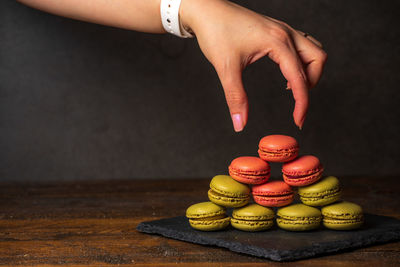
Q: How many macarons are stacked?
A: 10